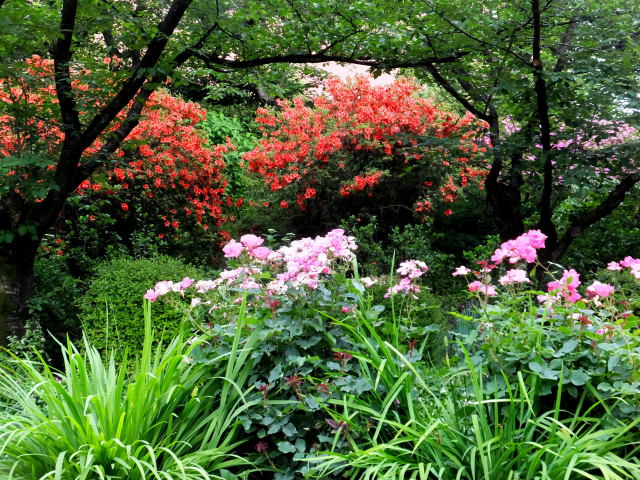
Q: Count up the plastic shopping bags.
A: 0